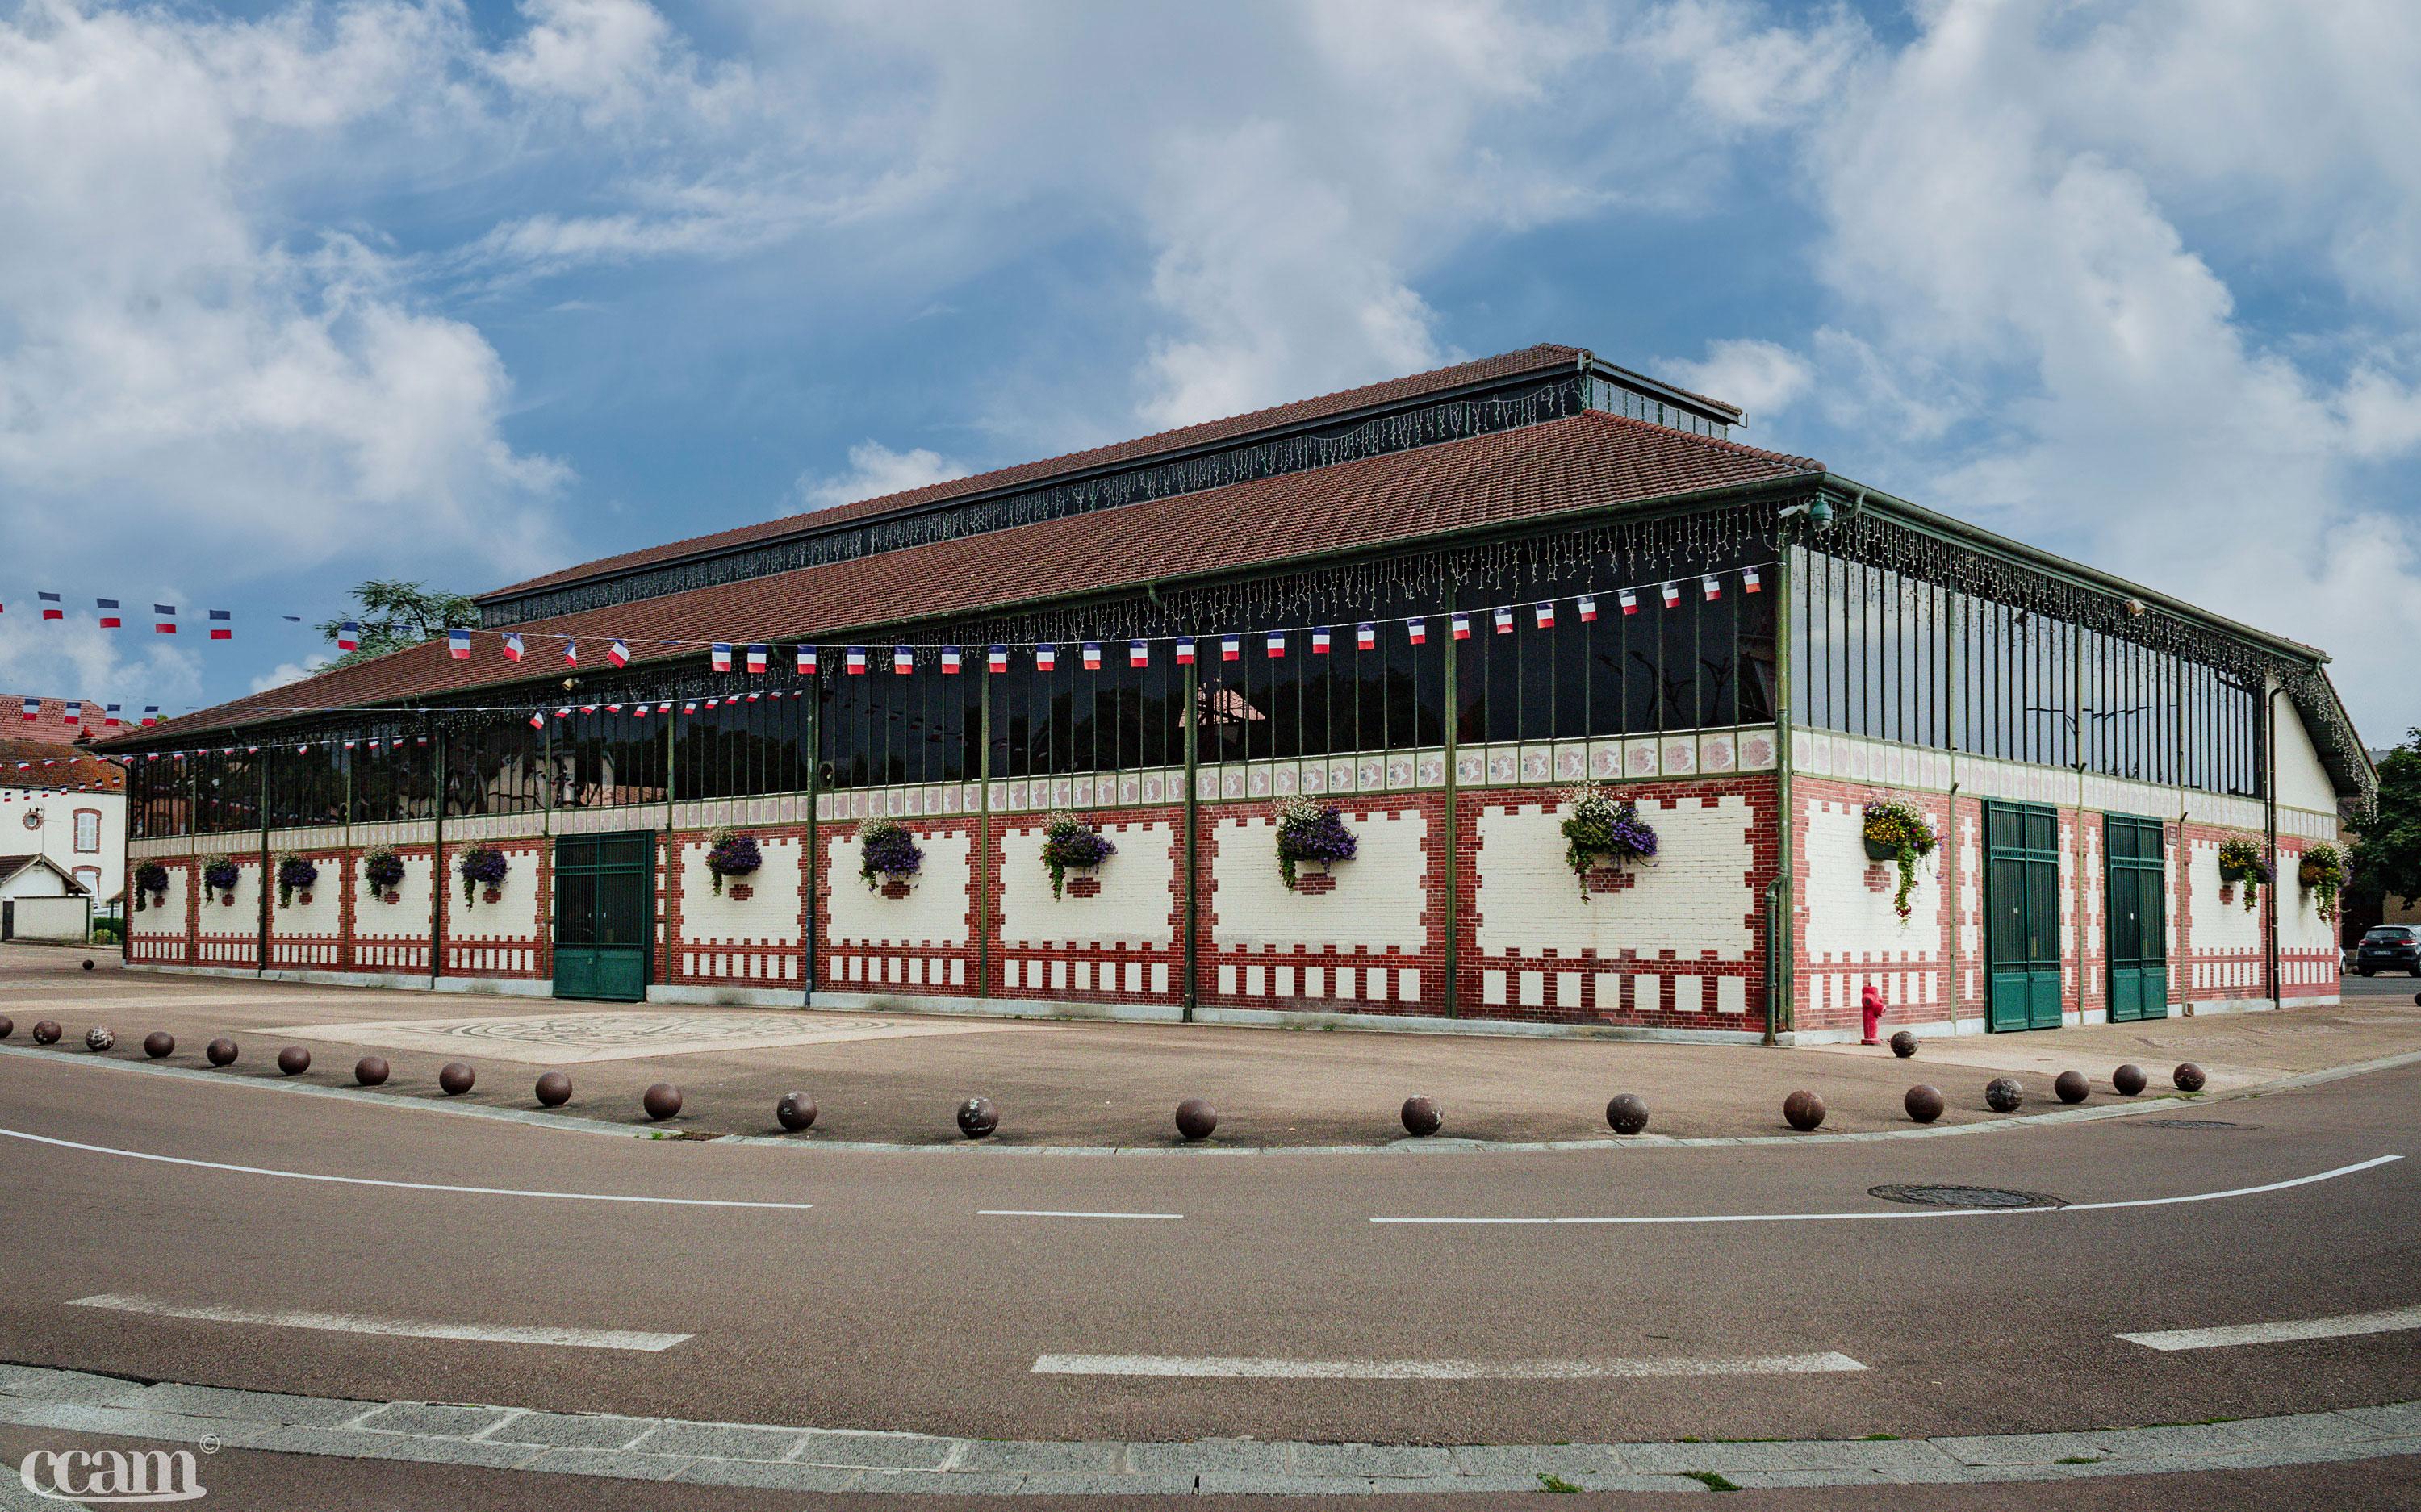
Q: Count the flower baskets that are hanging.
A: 13